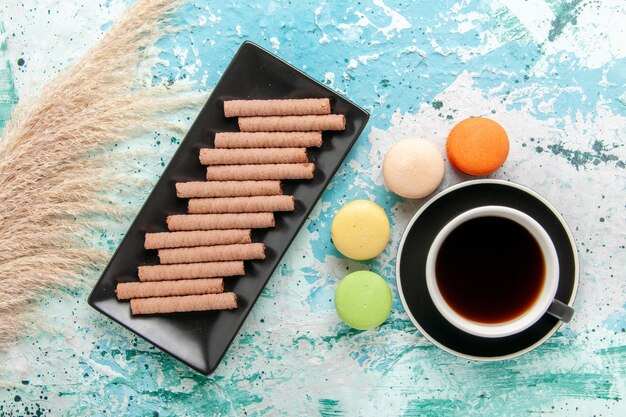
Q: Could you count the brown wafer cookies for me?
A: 13